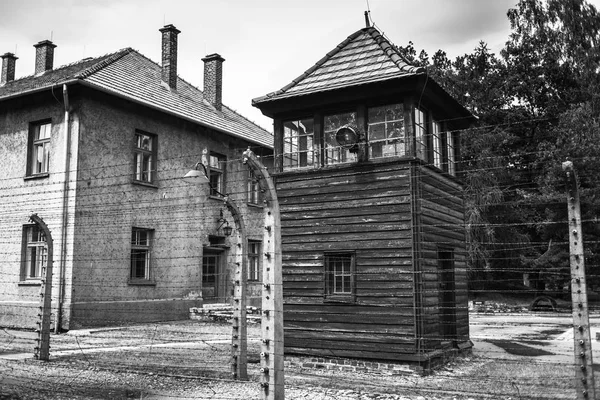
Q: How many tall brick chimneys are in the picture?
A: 4